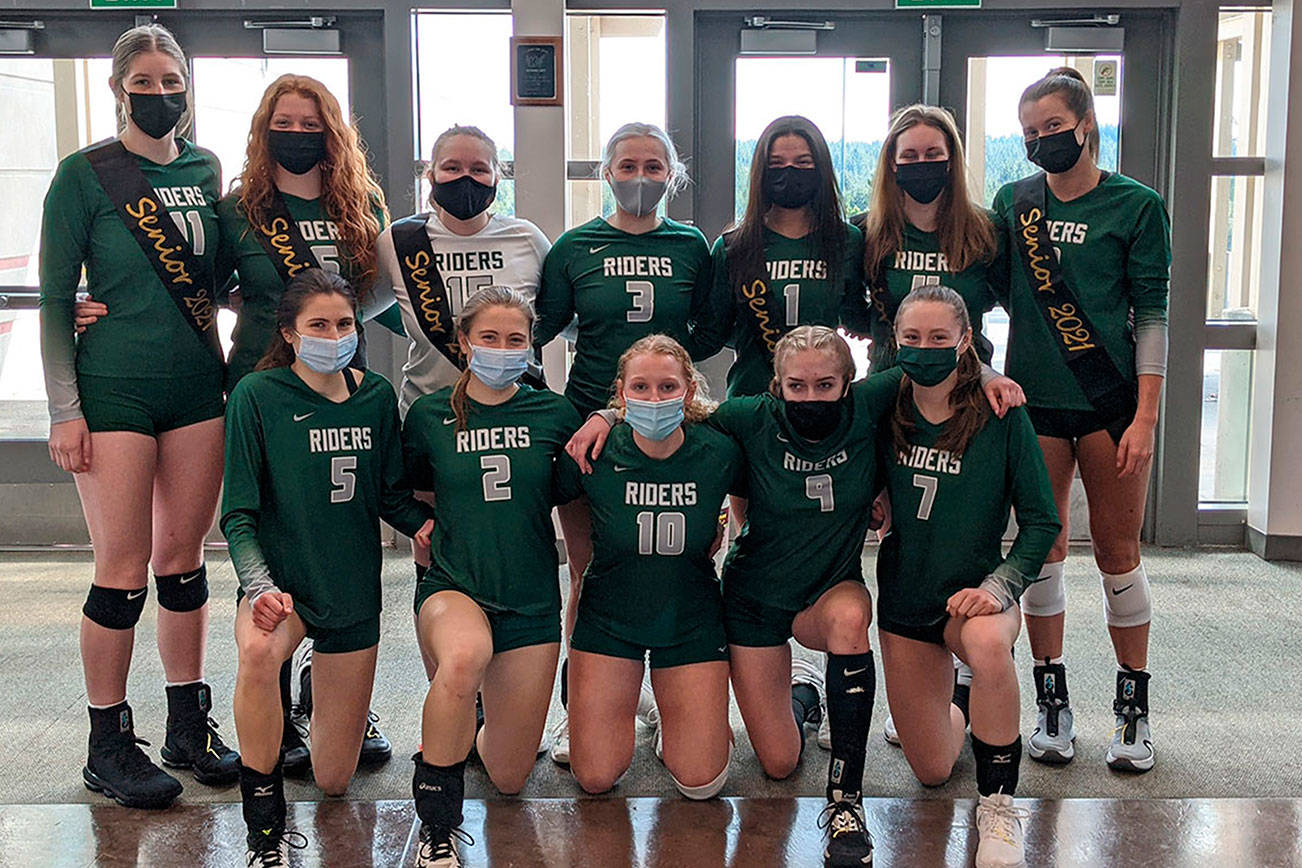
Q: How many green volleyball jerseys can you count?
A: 11